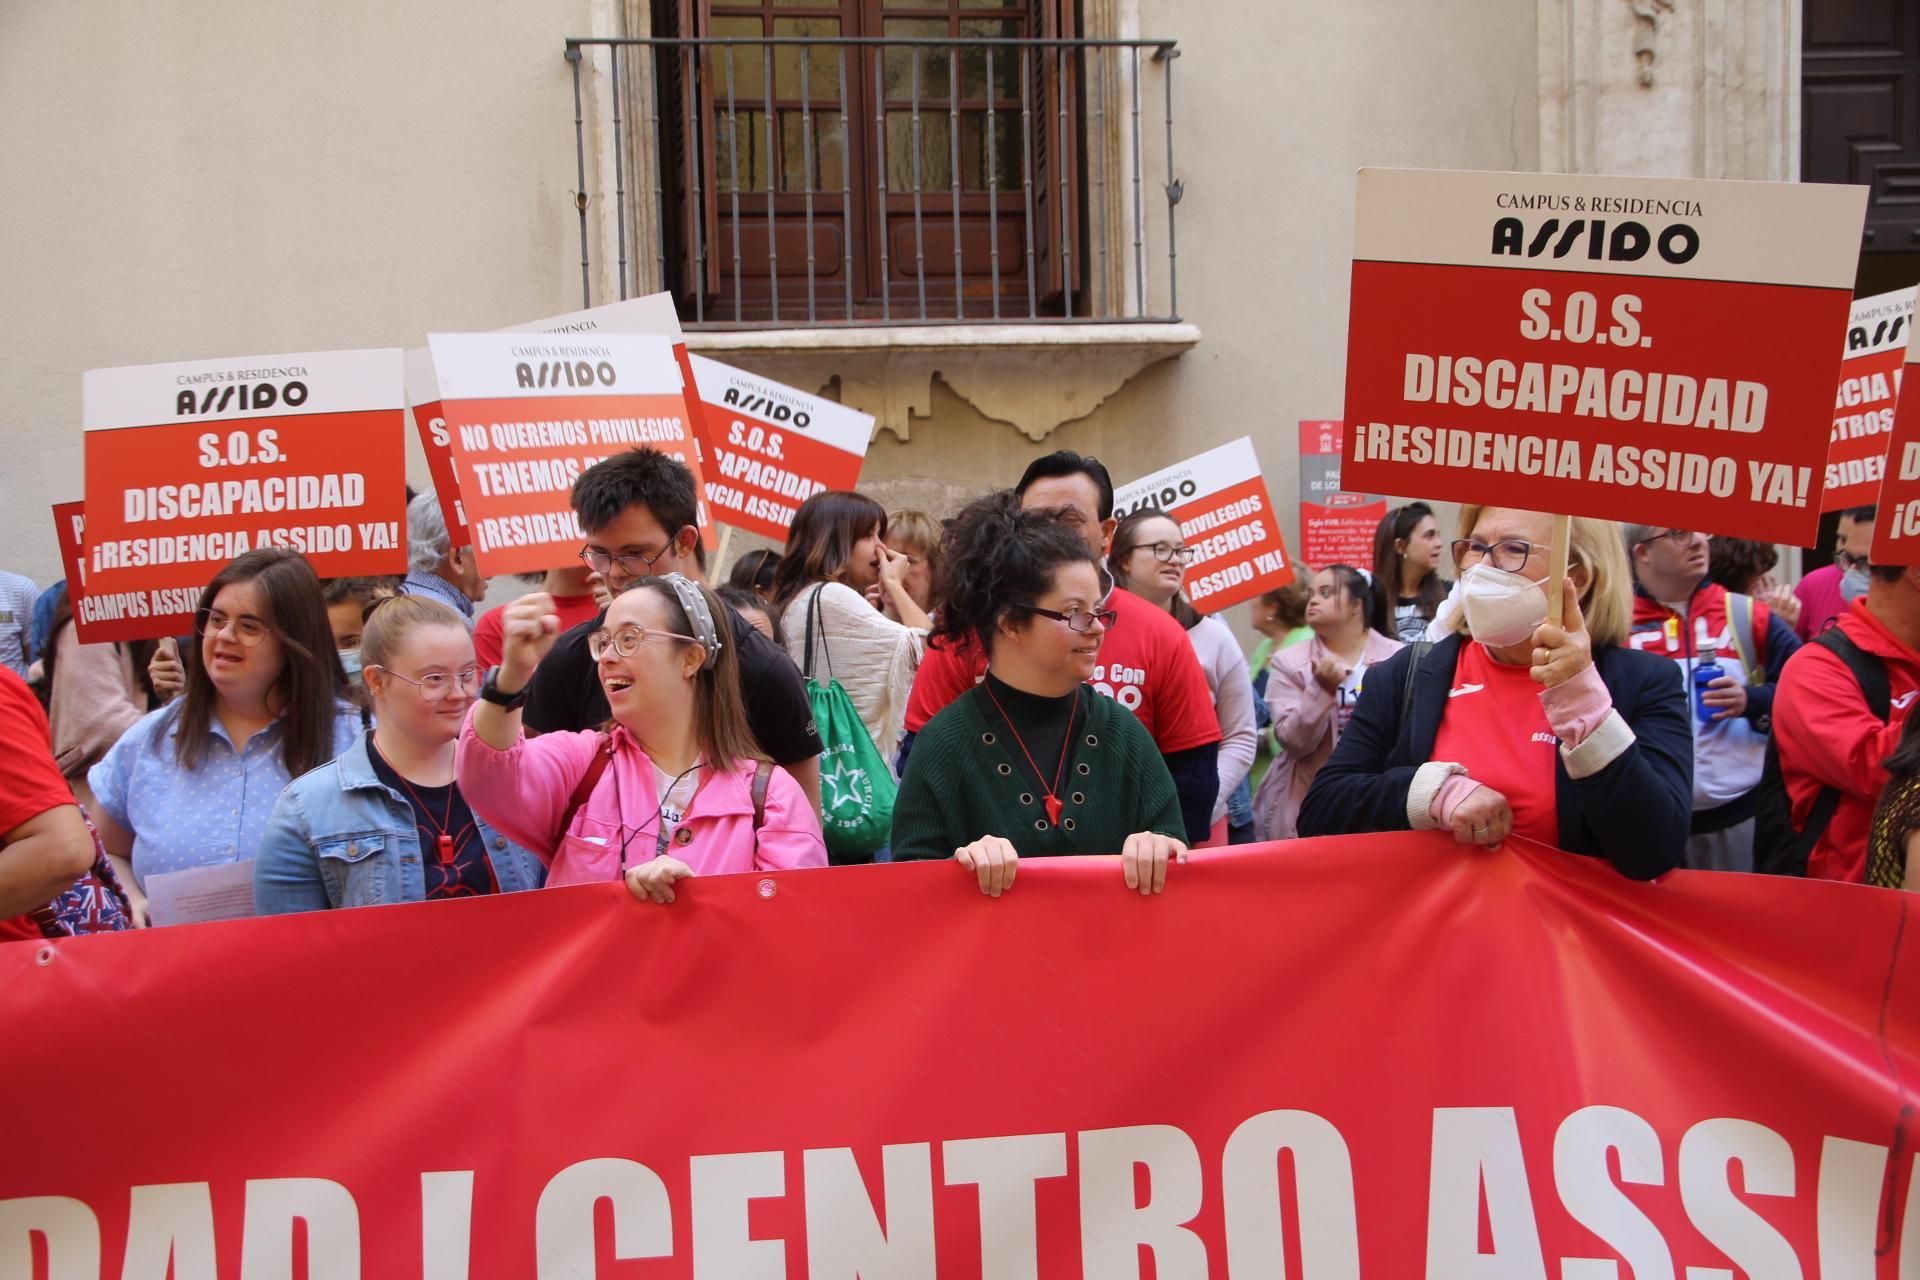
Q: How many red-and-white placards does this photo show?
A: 9